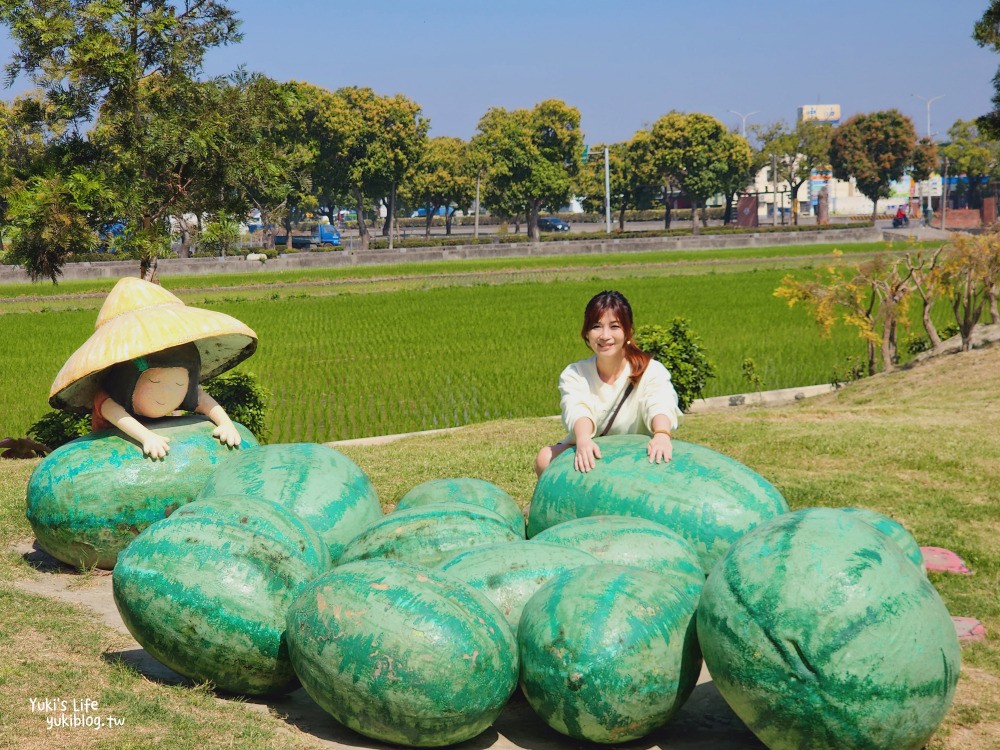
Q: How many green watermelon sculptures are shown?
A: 12